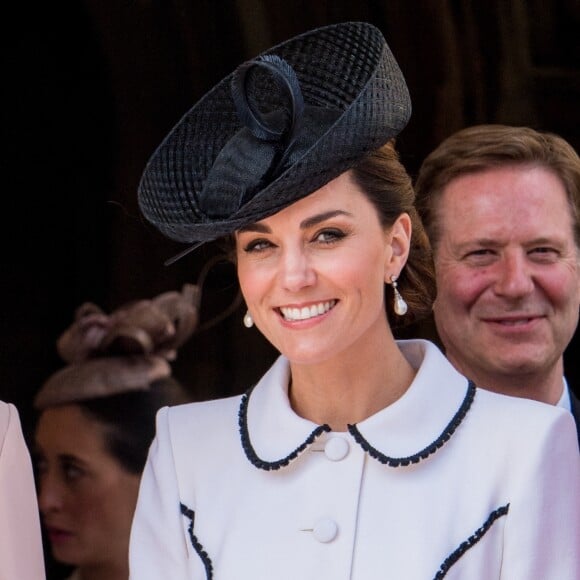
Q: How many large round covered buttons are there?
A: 2